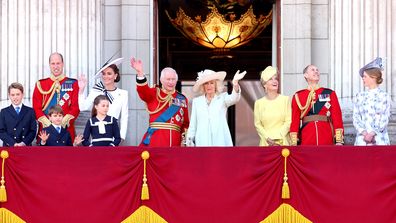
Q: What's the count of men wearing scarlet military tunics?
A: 3